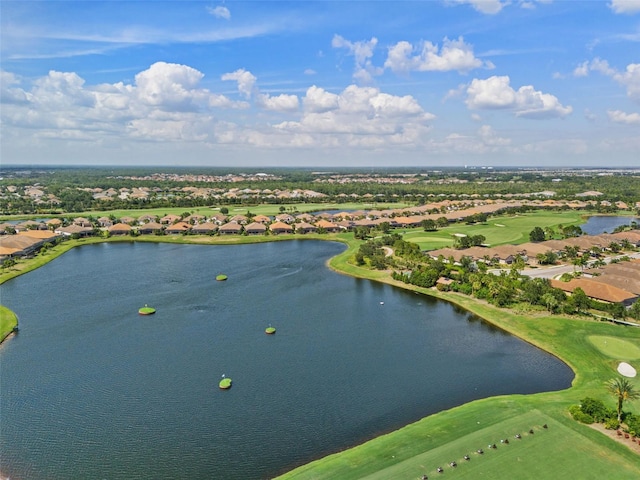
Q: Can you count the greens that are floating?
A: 4